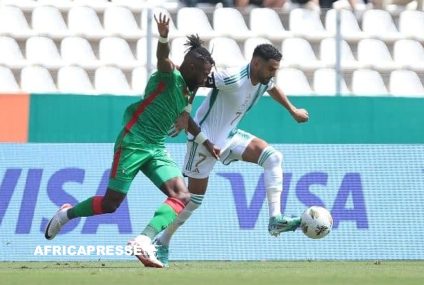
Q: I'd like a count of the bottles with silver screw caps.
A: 0